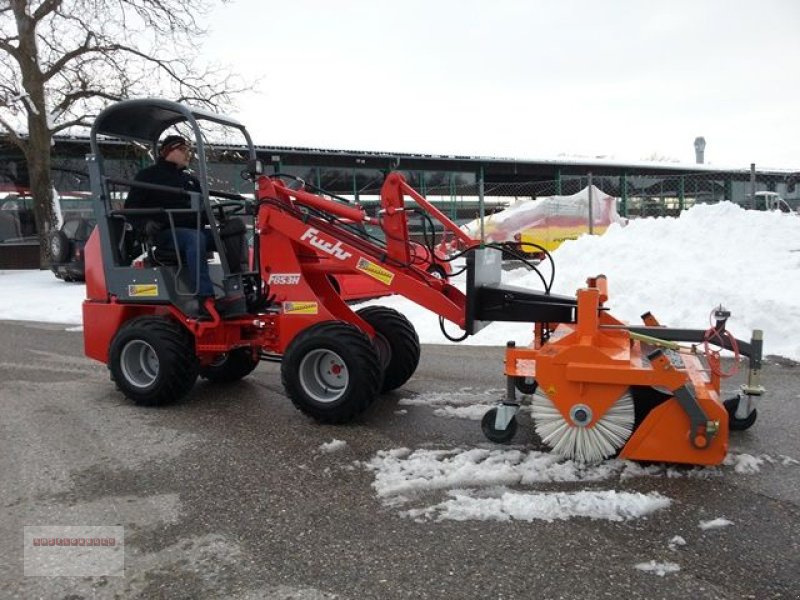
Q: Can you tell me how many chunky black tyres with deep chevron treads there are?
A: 4